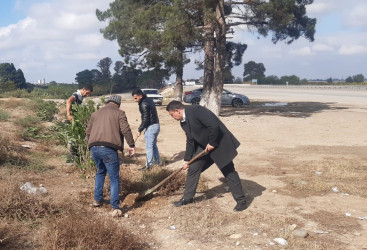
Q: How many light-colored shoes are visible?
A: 2